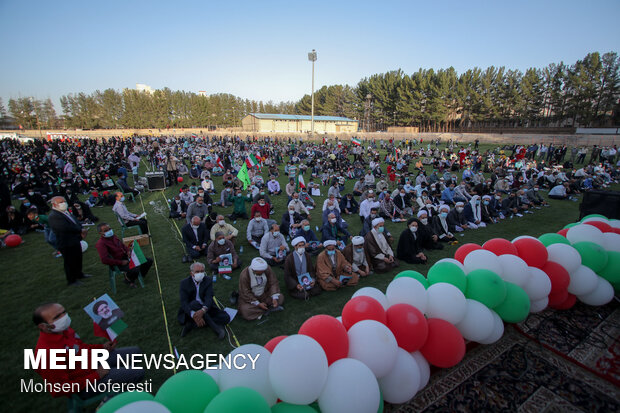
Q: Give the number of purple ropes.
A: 0